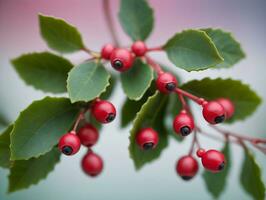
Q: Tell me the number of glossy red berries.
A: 14